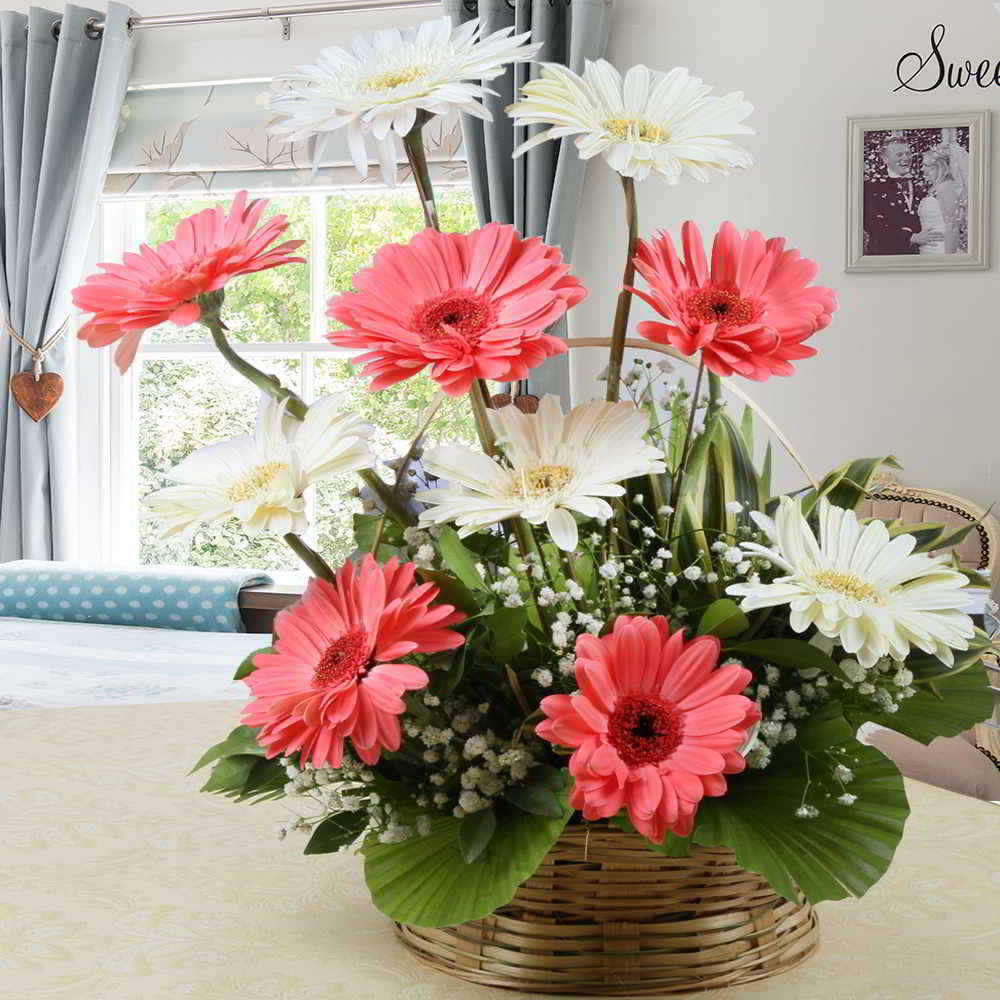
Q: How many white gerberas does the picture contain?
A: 5